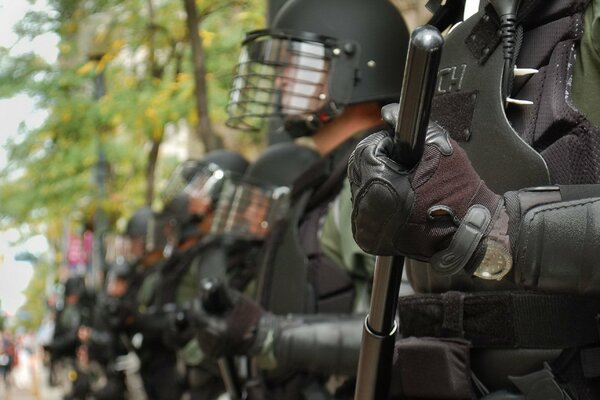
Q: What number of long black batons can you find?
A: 2